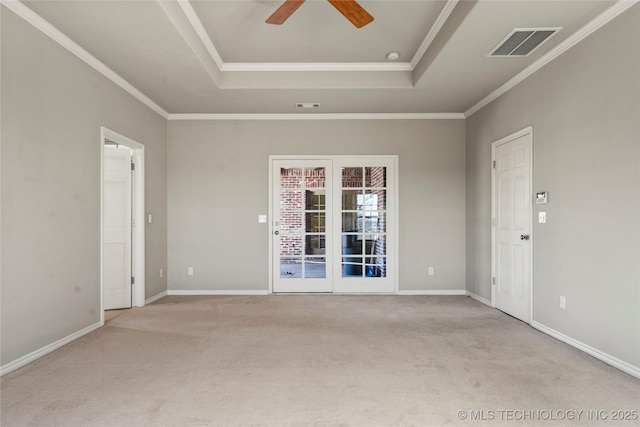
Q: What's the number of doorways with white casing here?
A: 3